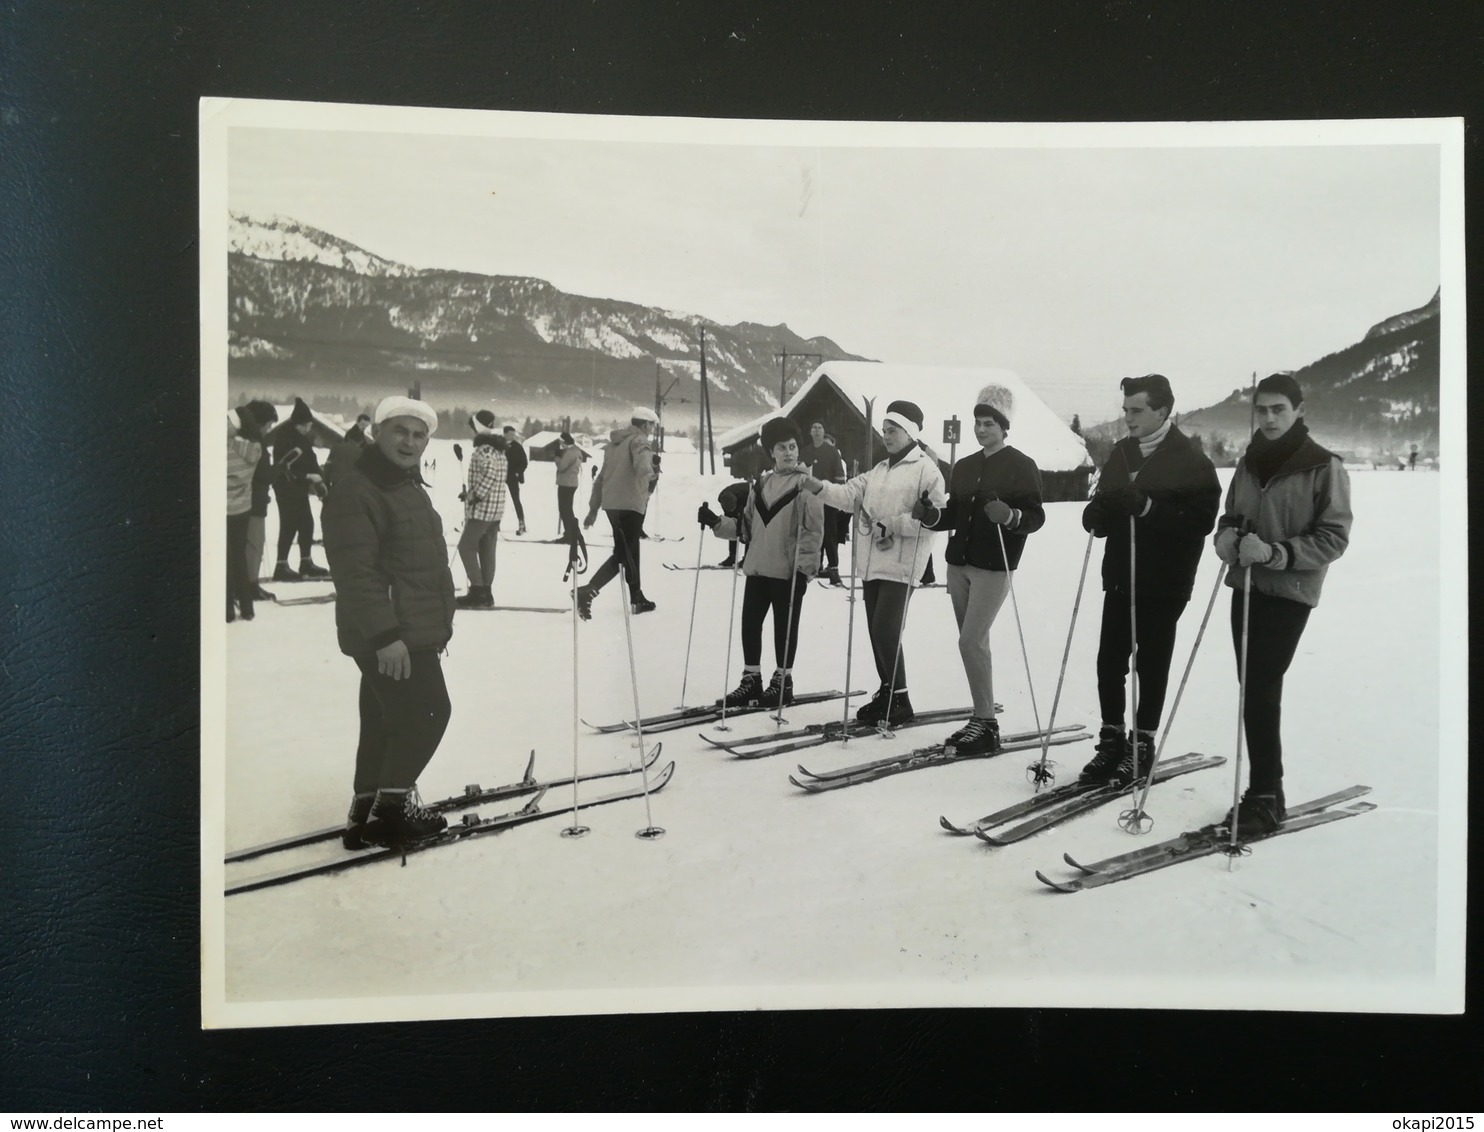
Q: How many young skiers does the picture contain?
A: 5